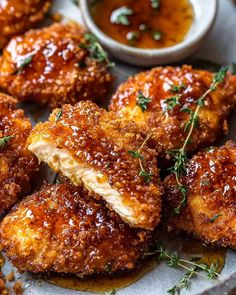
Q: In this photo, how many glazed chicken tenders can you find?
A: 7